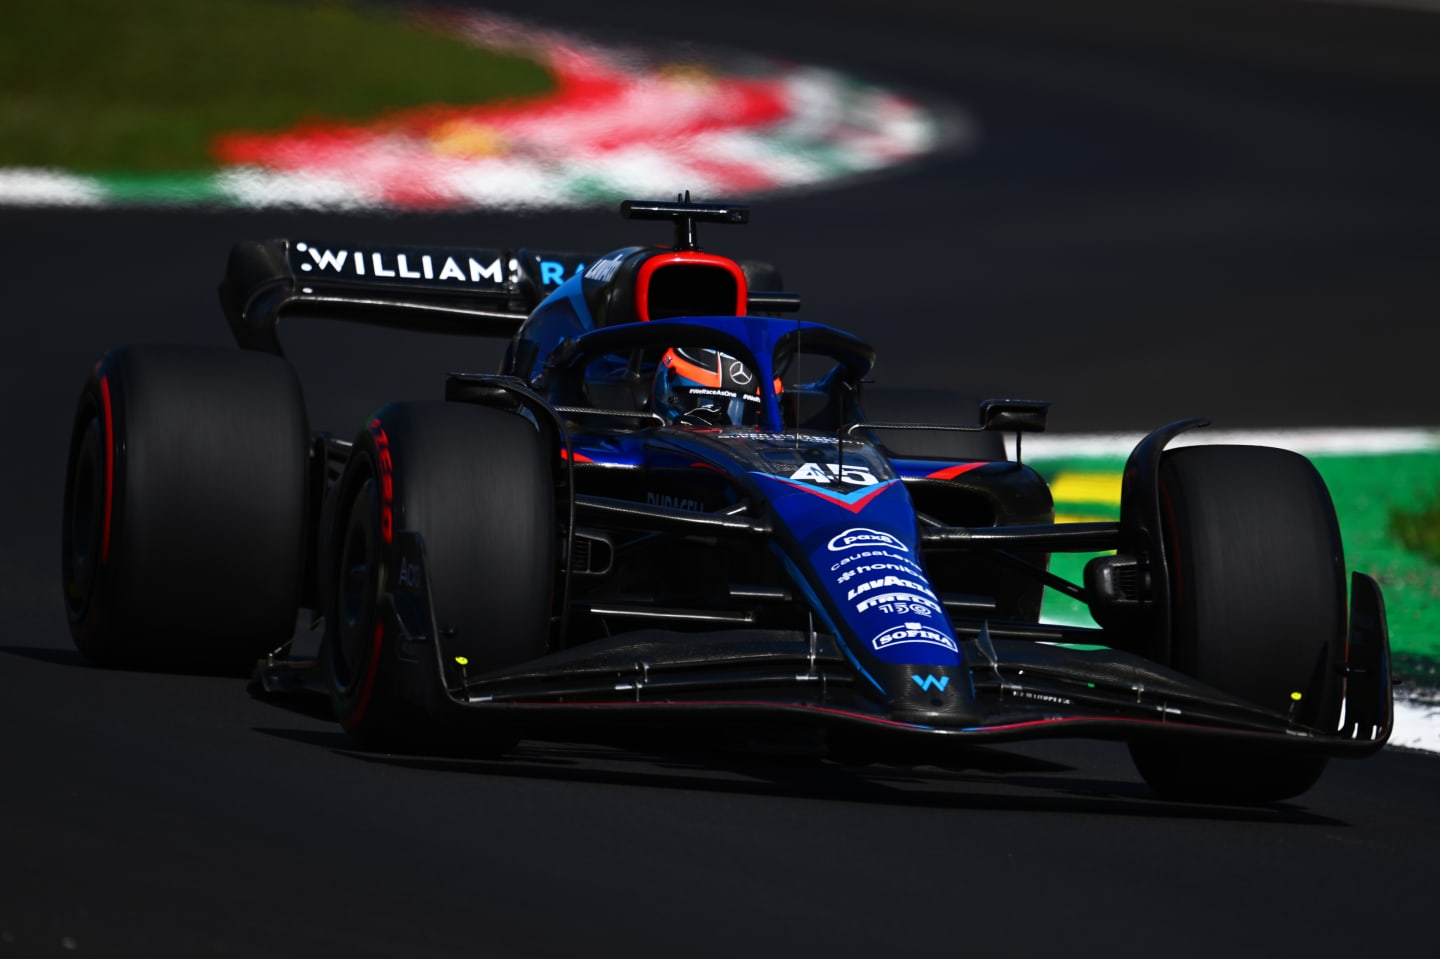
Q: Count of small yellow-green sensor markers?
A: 2